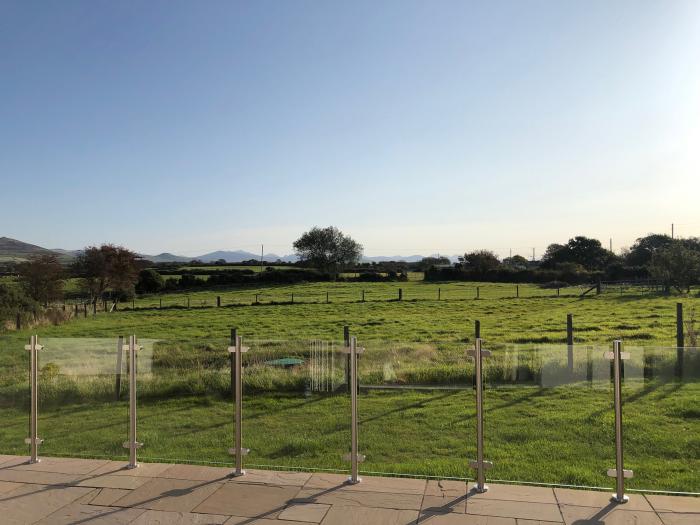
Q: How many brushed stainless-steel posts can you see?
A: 6